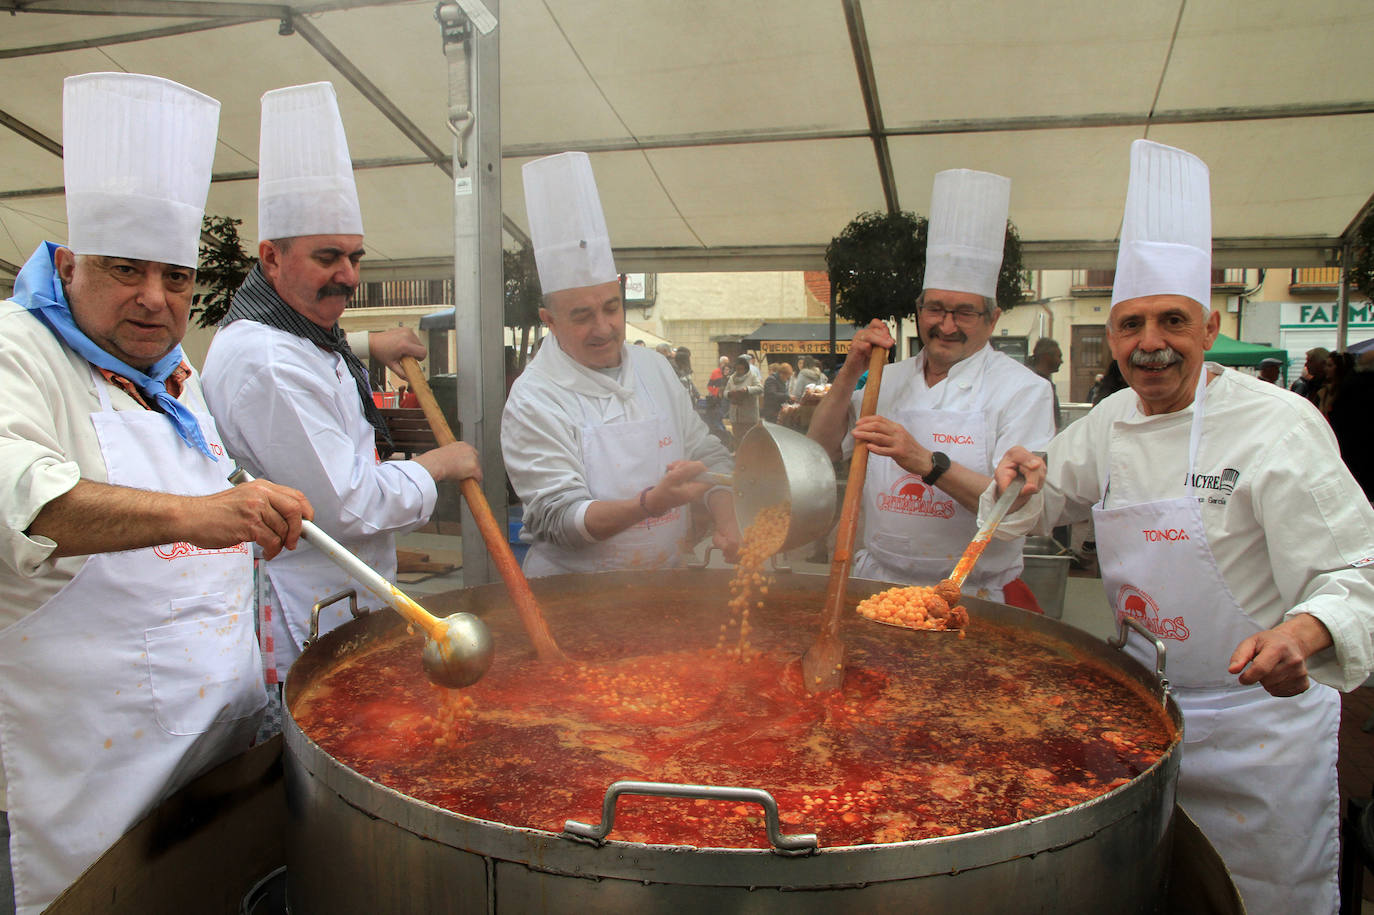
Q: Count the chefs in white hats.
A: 5